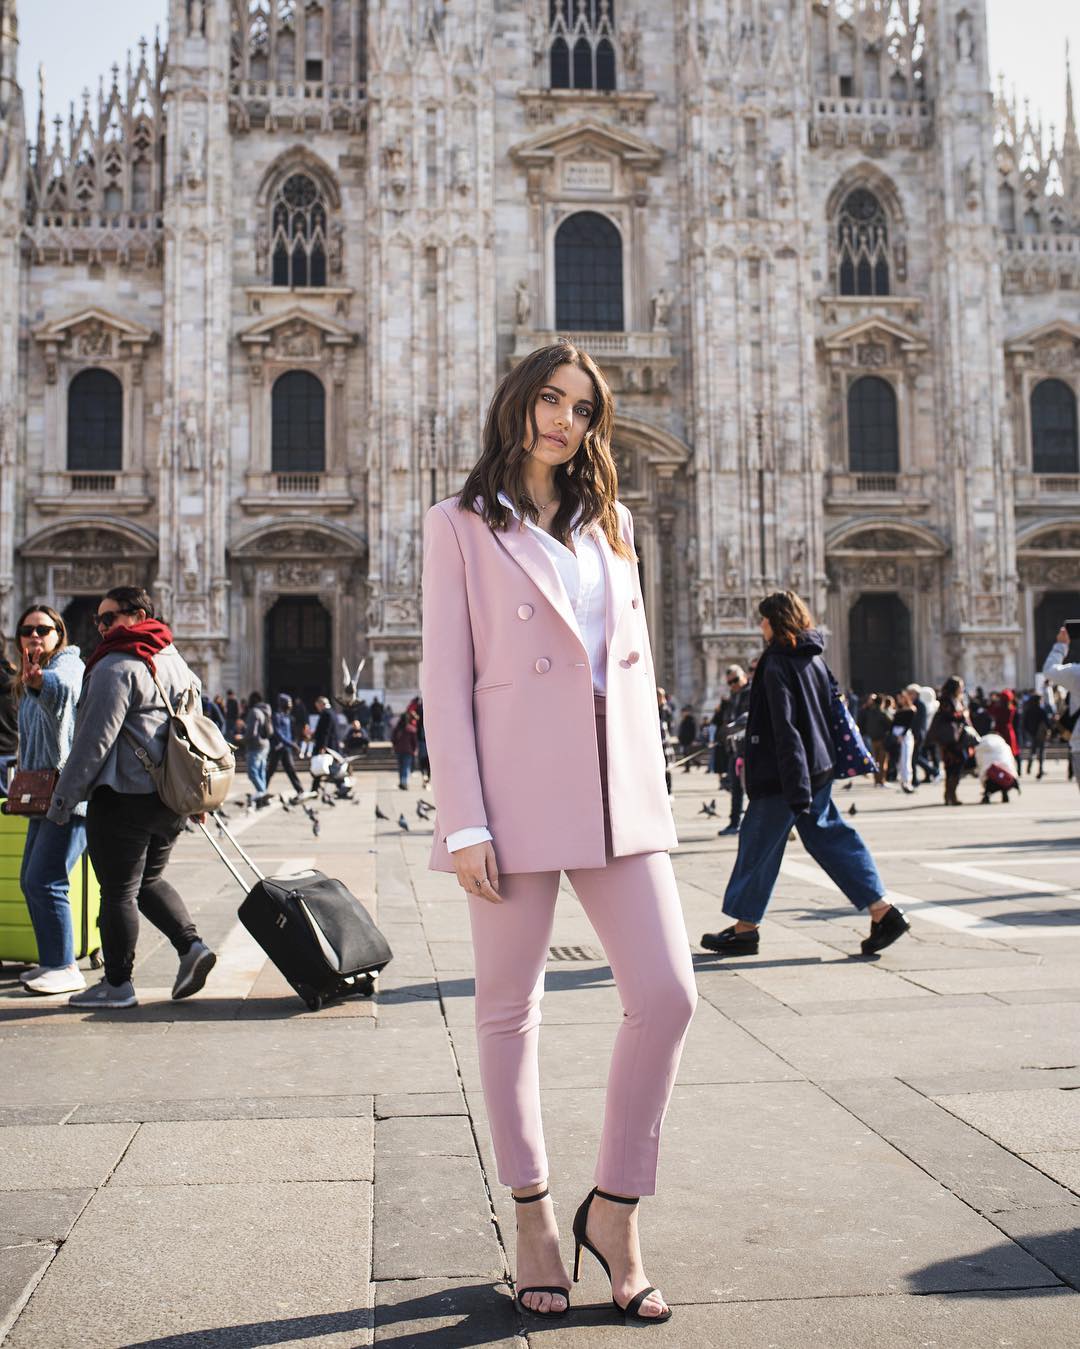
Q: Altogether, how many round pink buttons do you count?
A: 4